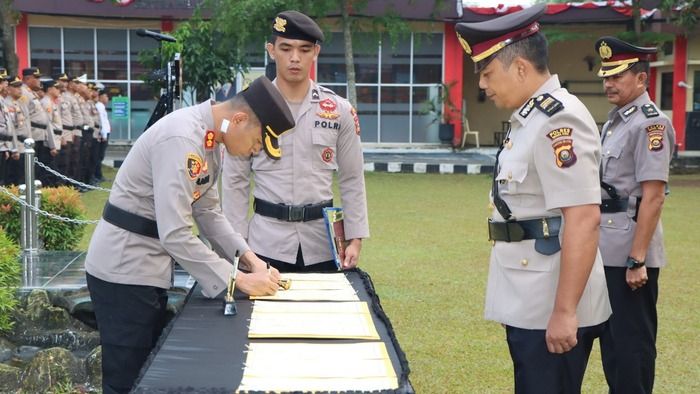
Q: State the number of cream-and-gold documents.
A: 3